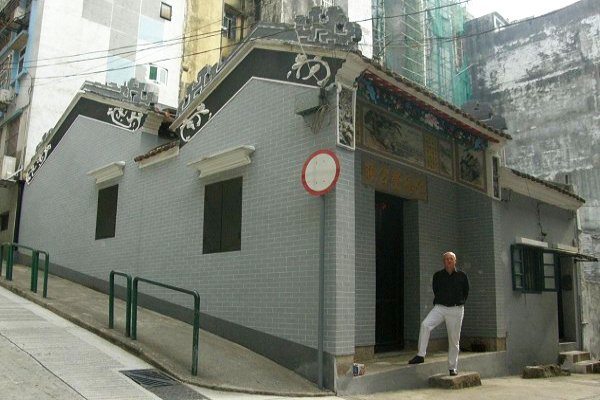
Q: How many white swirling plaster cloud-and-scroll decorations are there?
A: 4